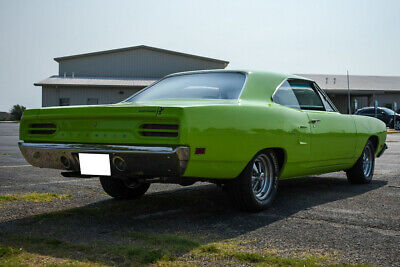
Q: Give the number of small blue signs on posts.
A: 3